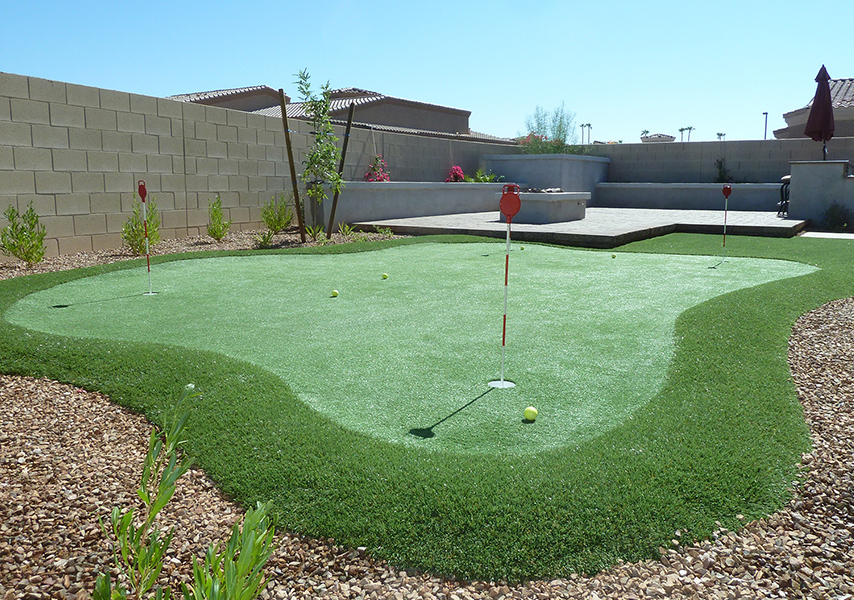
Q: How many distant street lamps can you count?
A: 1